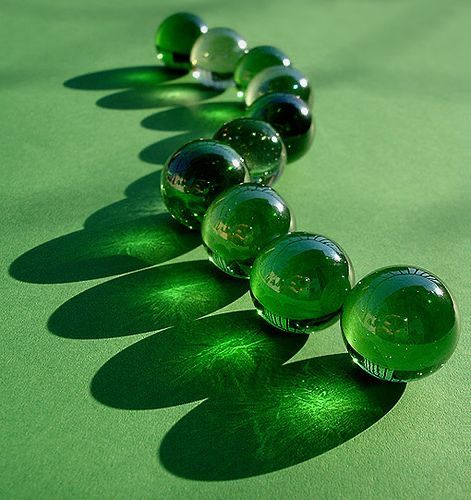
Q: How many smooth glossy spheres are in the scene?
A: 10